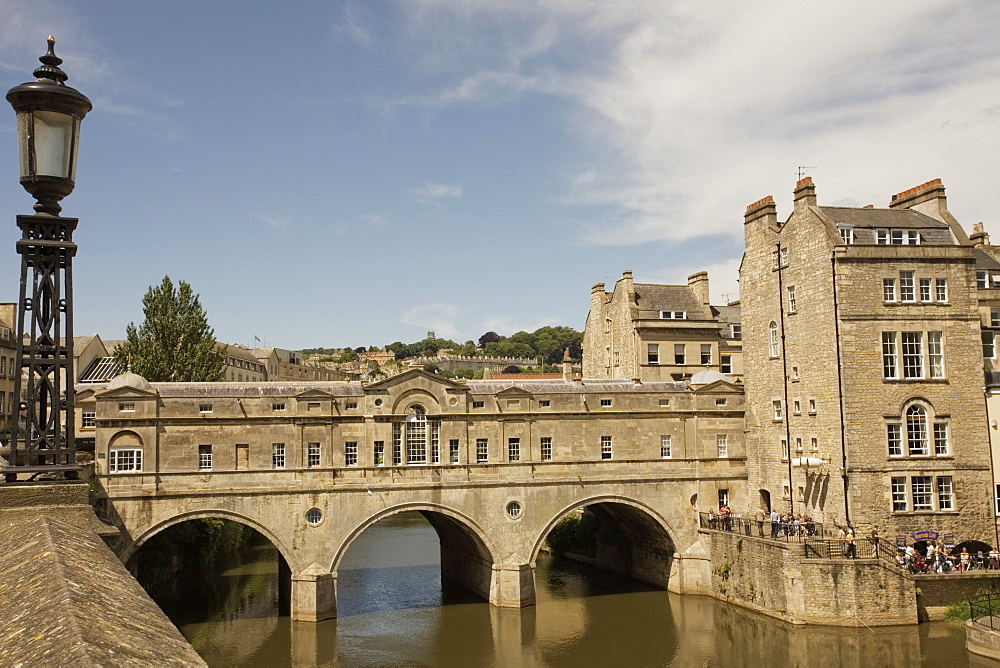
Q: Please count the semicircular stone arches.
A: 3